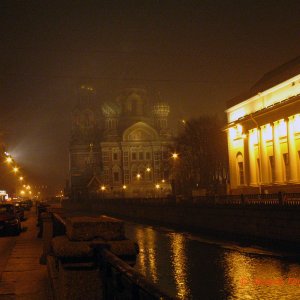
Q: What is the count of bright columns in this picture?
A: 4